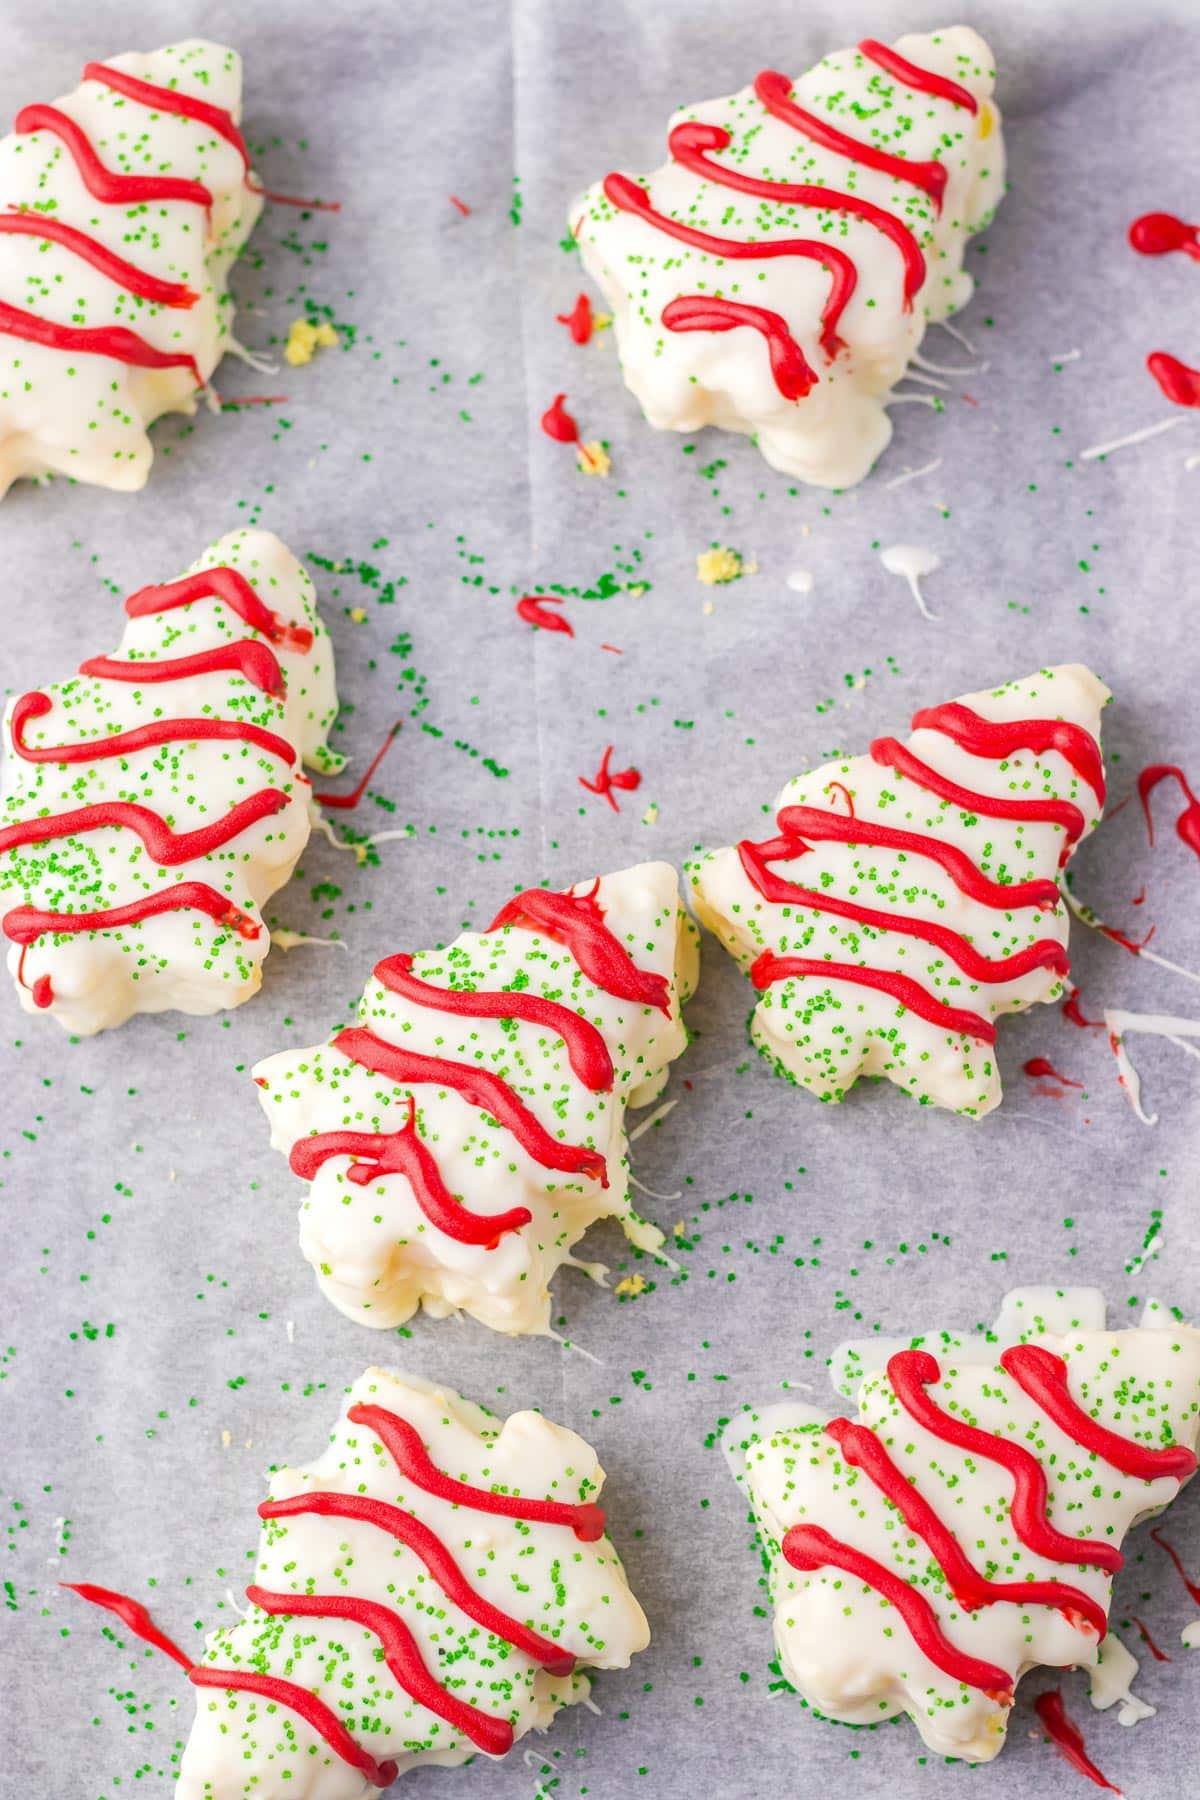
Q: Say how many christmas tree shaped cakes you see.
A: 7